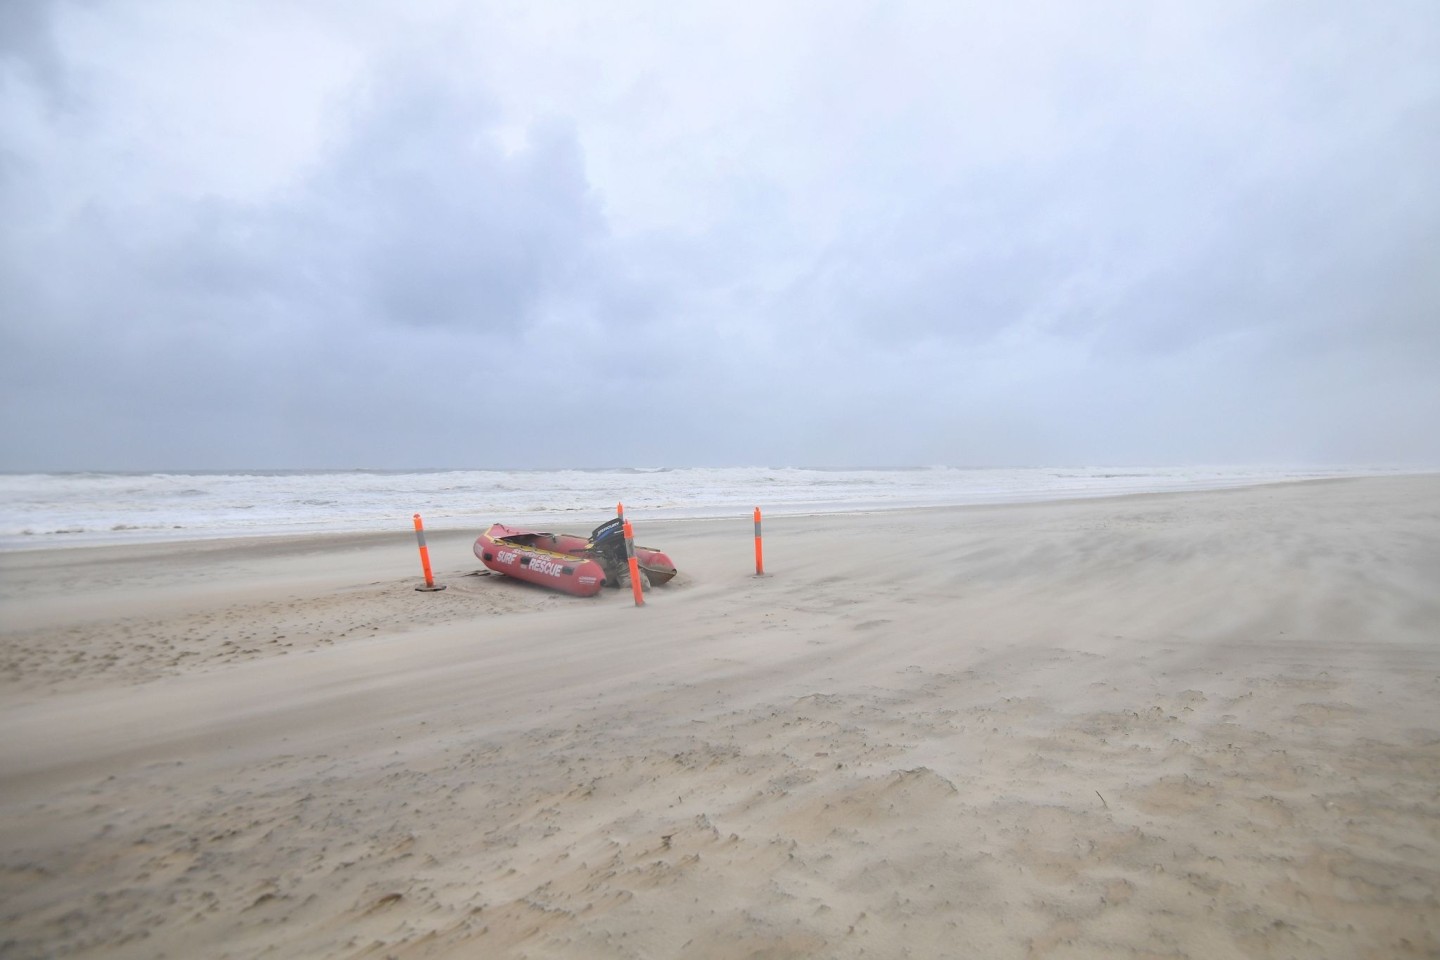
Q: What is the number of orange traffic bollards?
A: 4